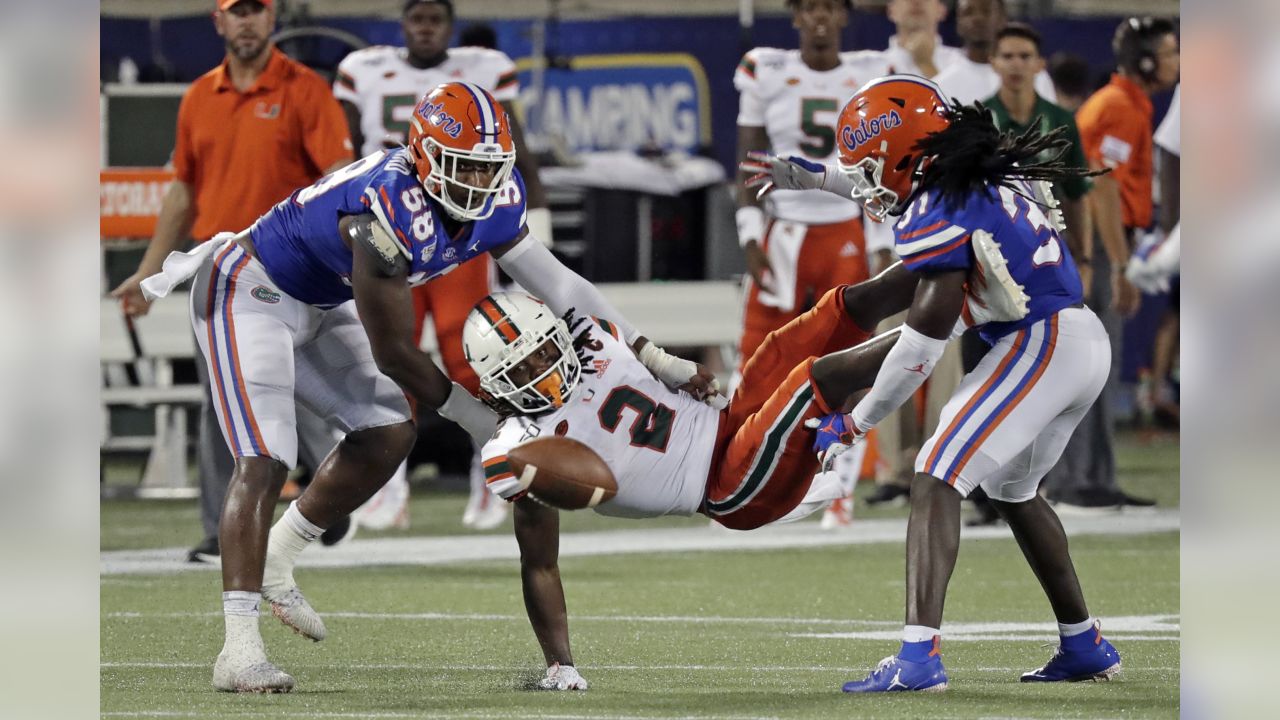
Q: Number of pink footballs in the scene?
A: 0